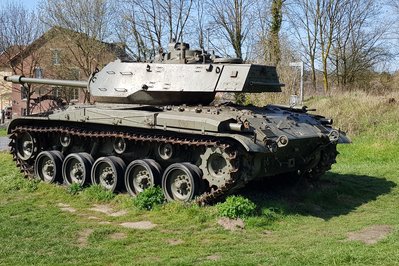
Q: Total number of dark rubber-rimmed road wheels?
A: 5